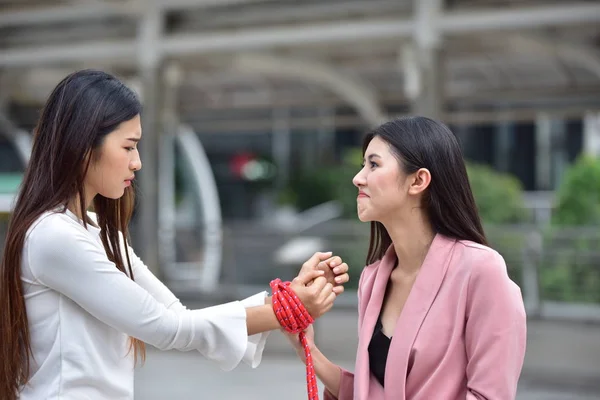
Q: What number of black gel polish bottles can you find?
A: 0